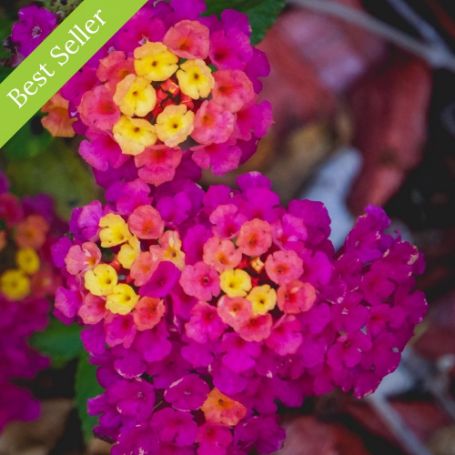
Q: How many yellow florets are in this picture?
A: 13